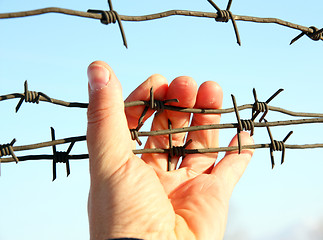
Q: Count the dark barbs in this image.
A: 12